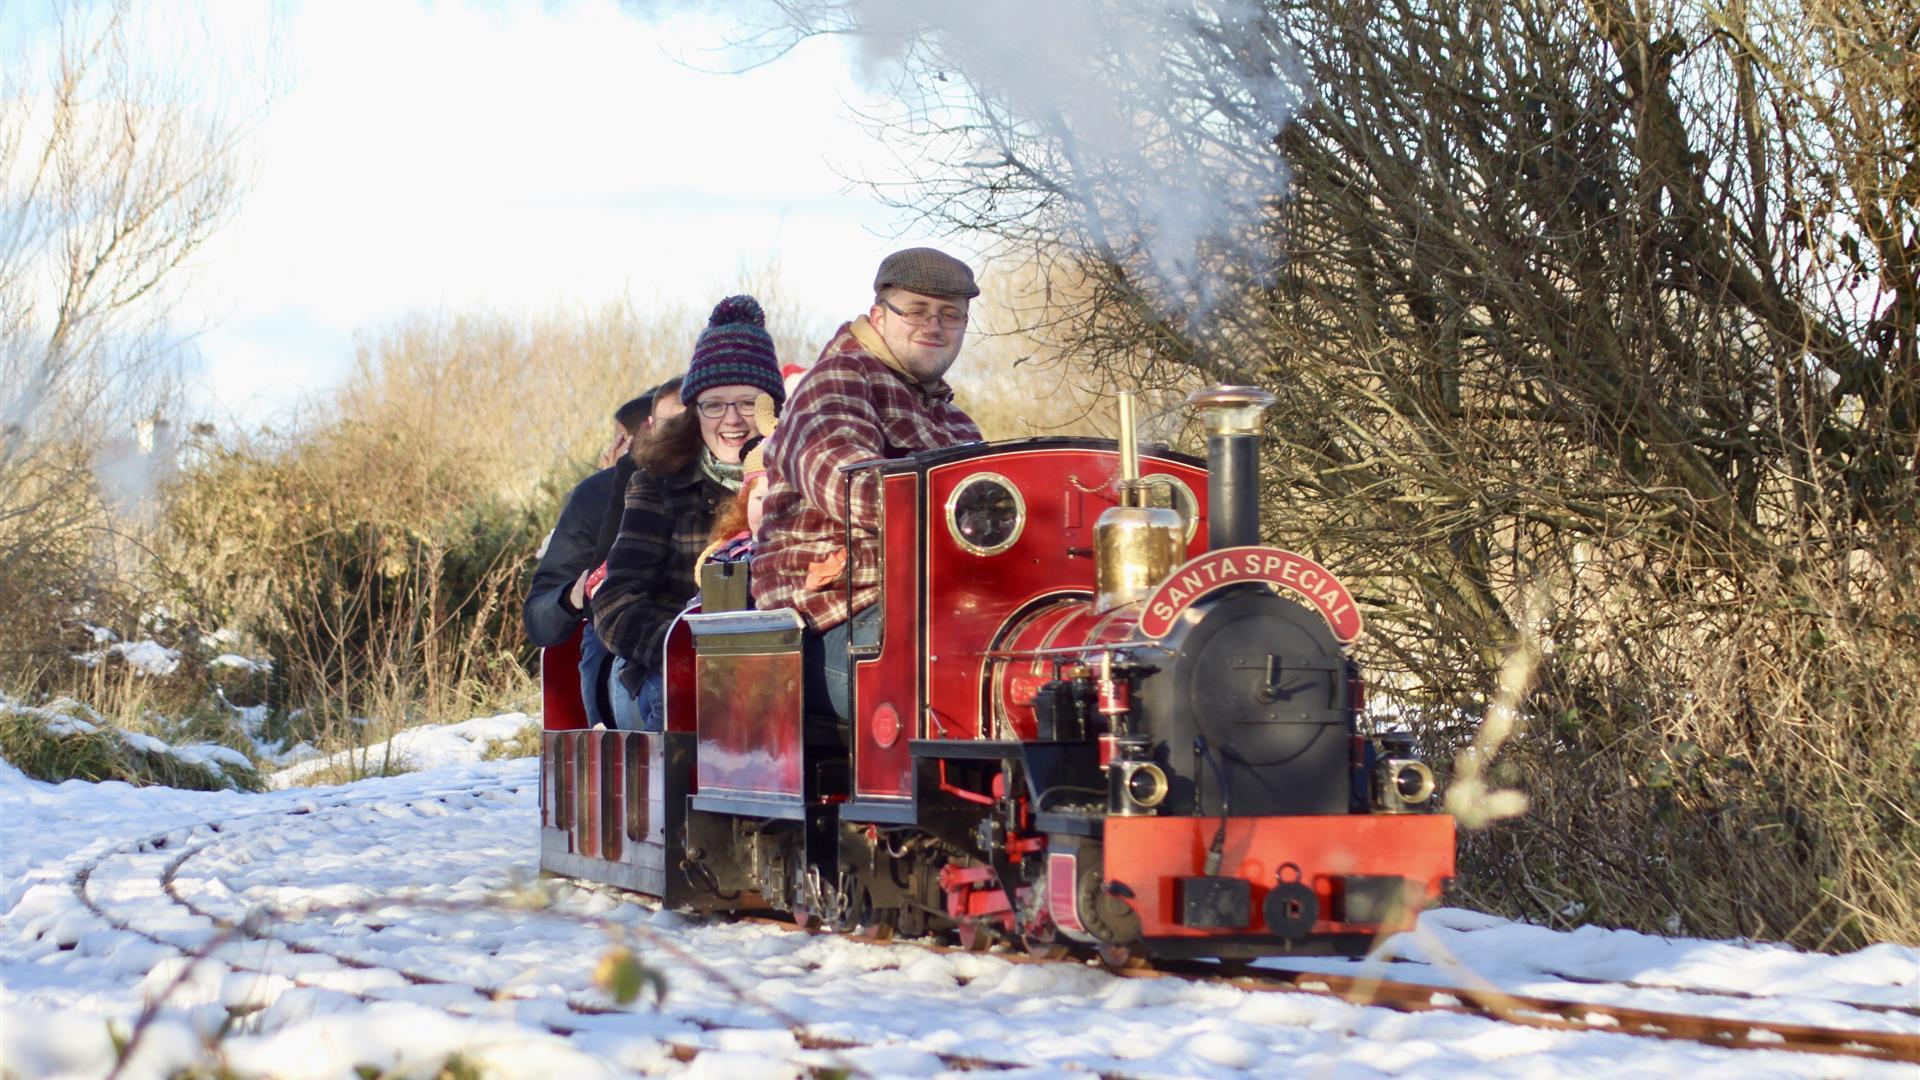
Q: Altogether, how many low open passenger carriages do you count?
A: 1